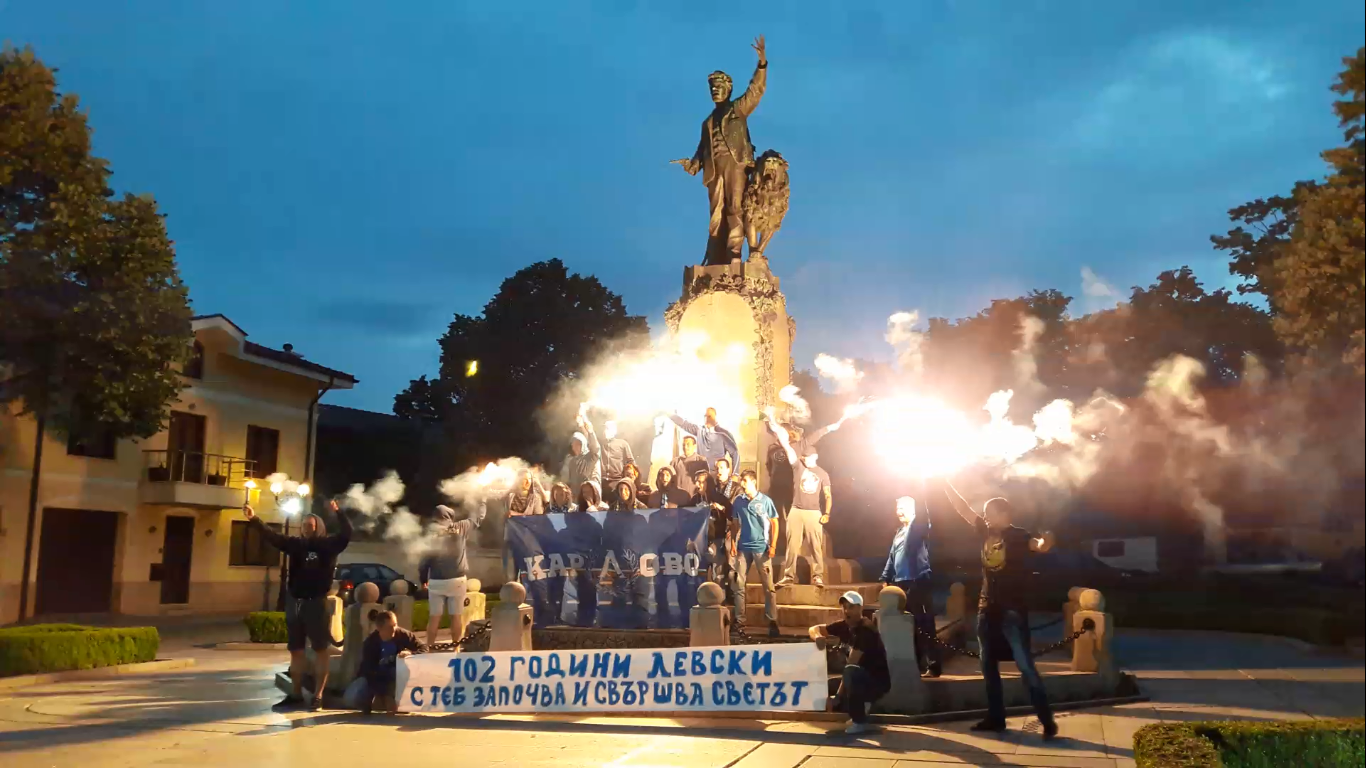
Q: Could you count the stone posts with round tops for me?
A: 10